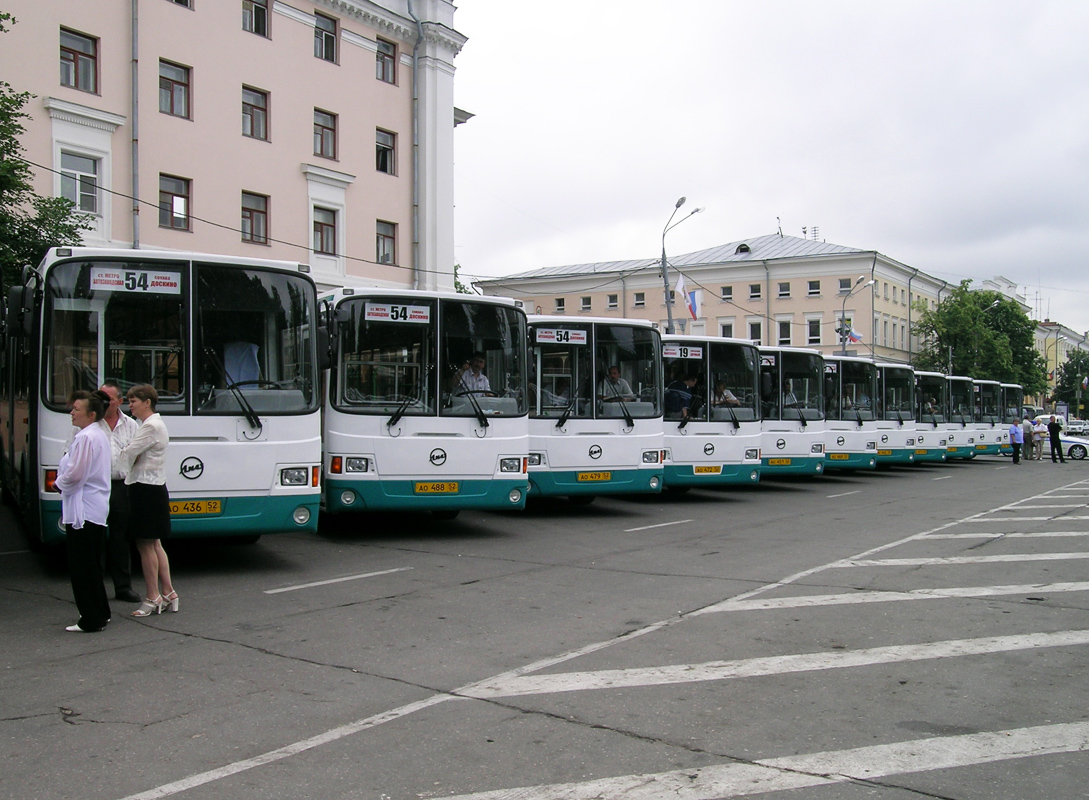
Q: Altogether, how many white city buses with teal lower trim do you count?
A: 11